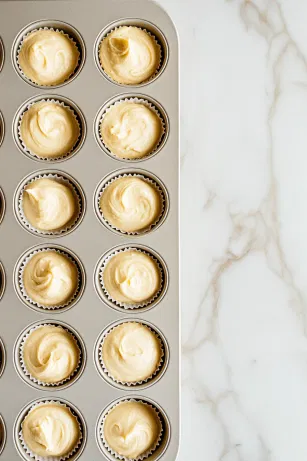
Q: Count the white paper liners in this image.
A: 12